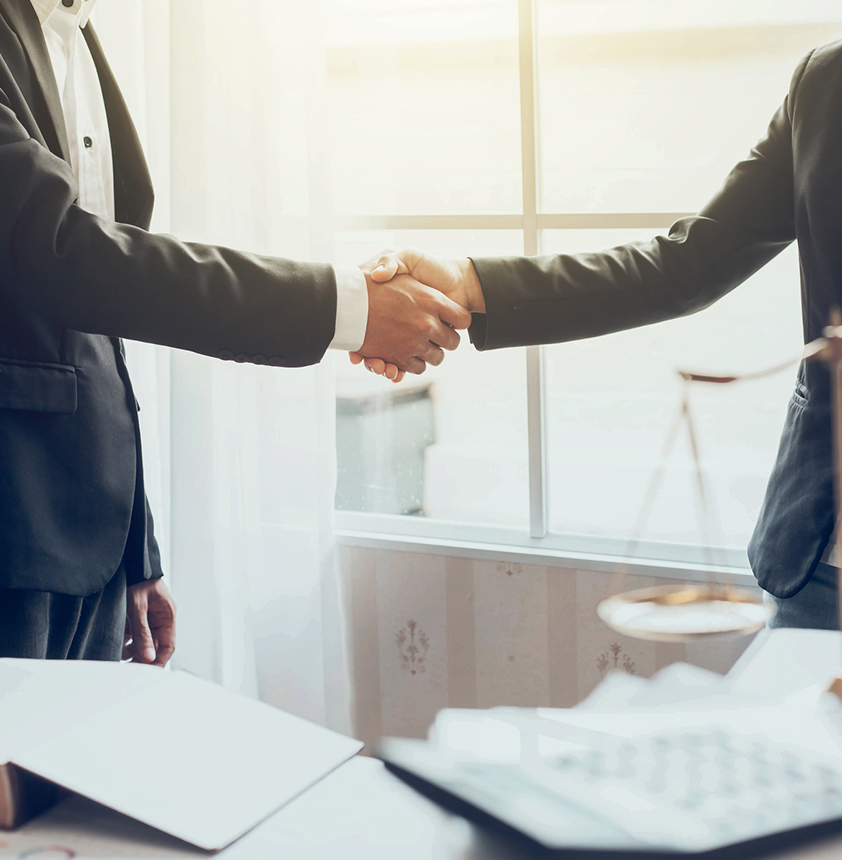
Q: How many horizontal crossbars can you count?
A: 1